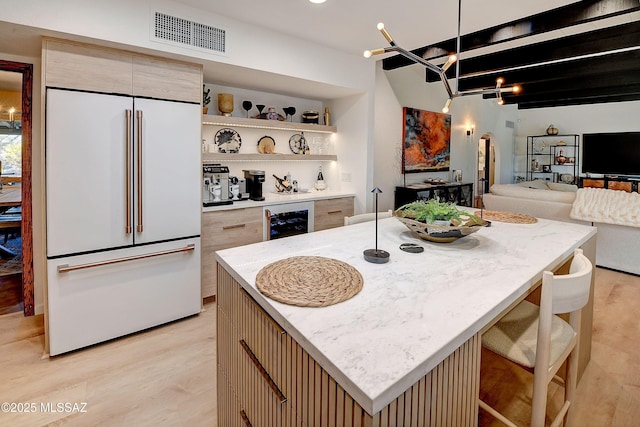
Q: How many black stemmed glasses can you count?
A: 4